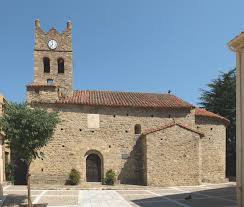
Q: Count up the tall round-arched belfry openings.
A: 2